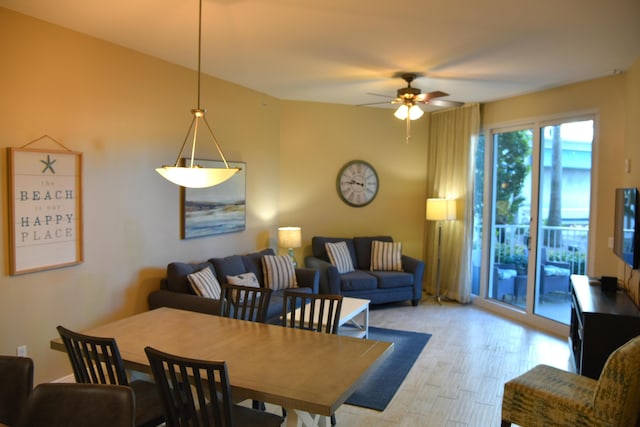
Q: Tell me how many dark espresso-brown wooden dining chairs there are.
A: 4